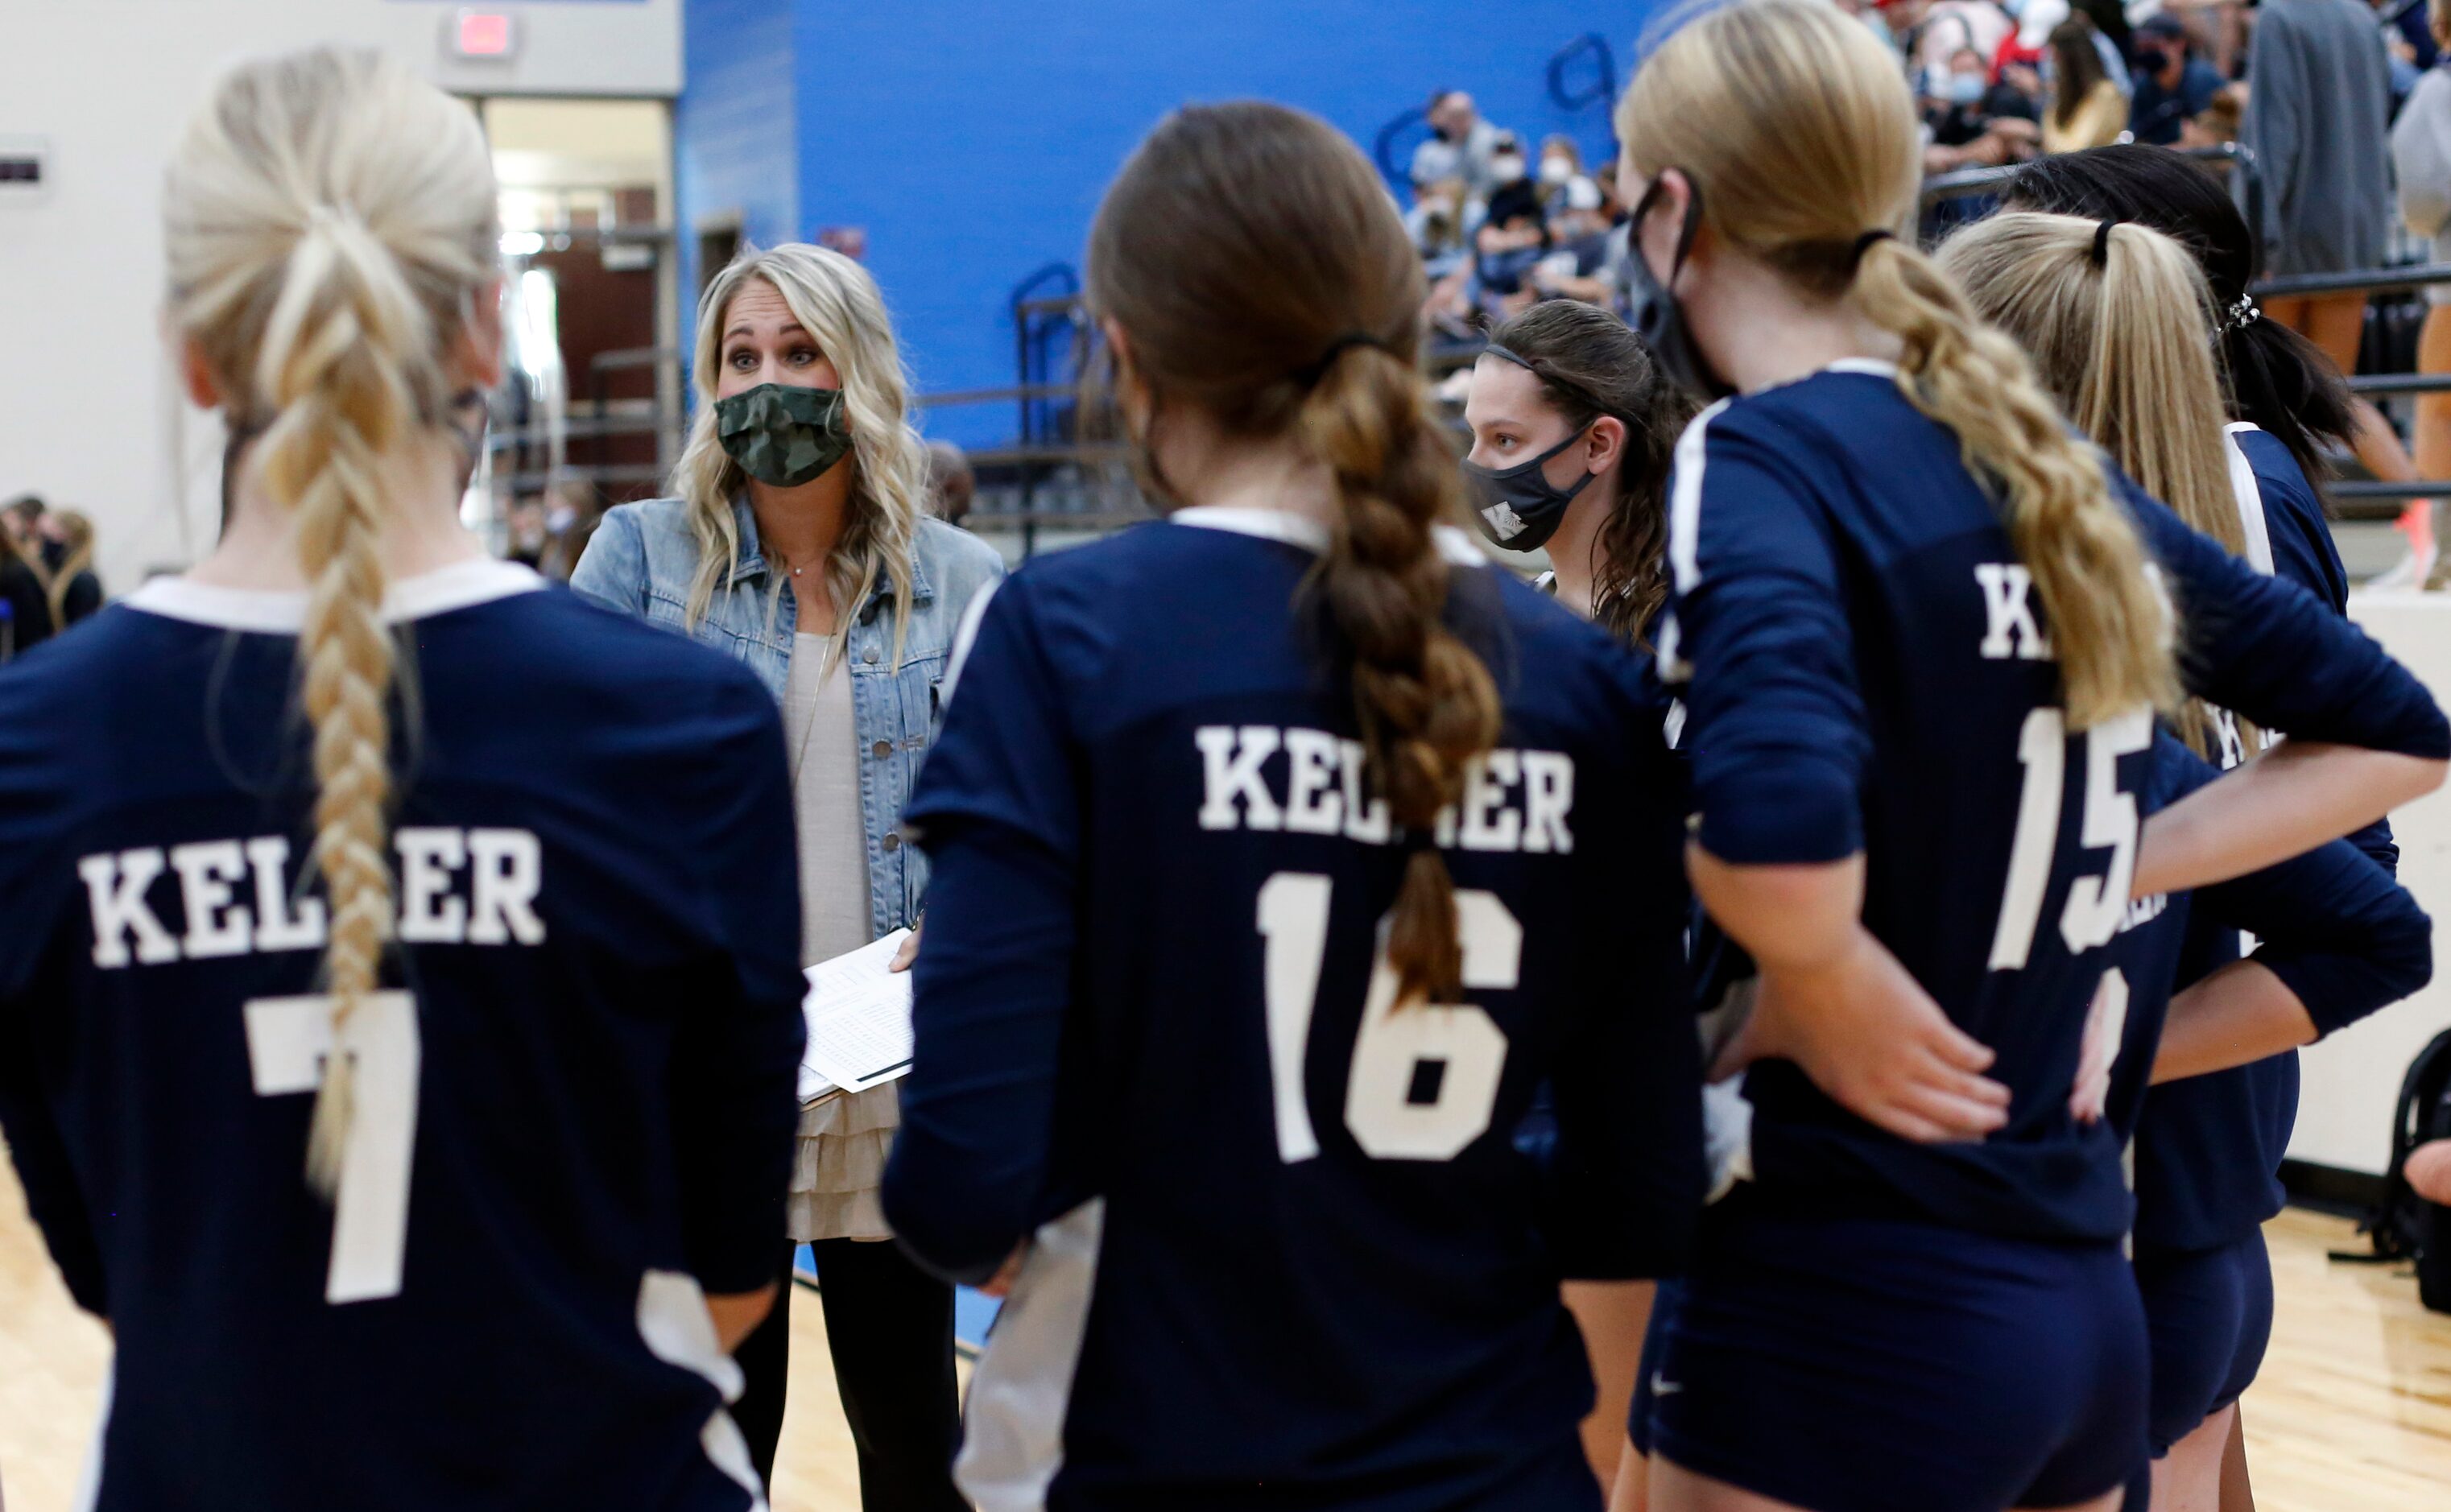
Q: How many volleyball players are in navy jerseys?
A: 6